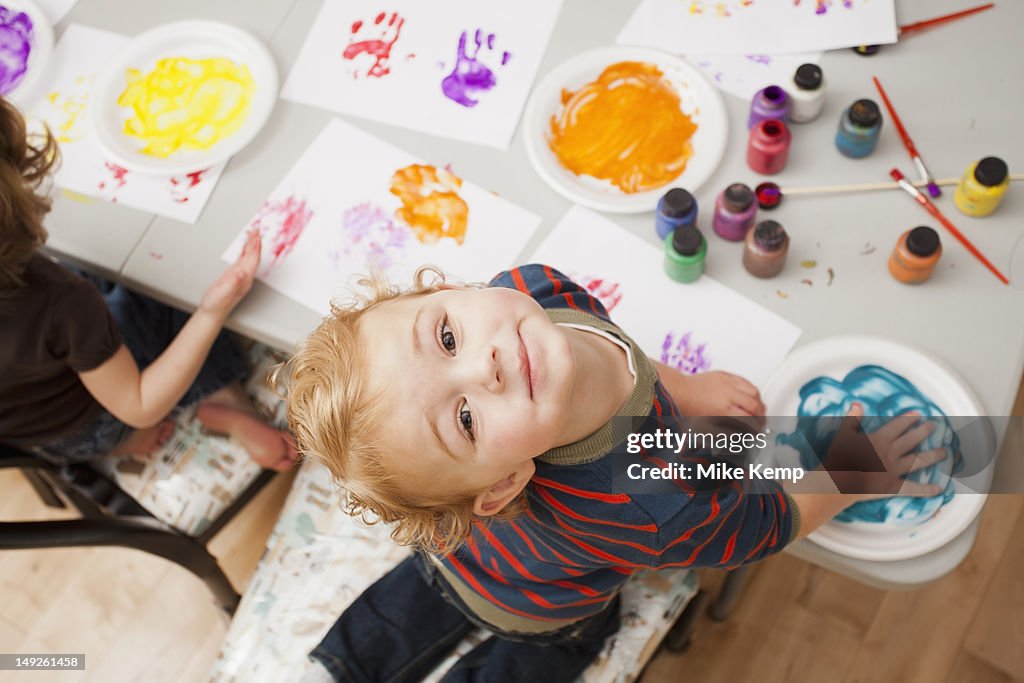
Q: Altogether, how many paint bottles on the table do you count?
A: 10